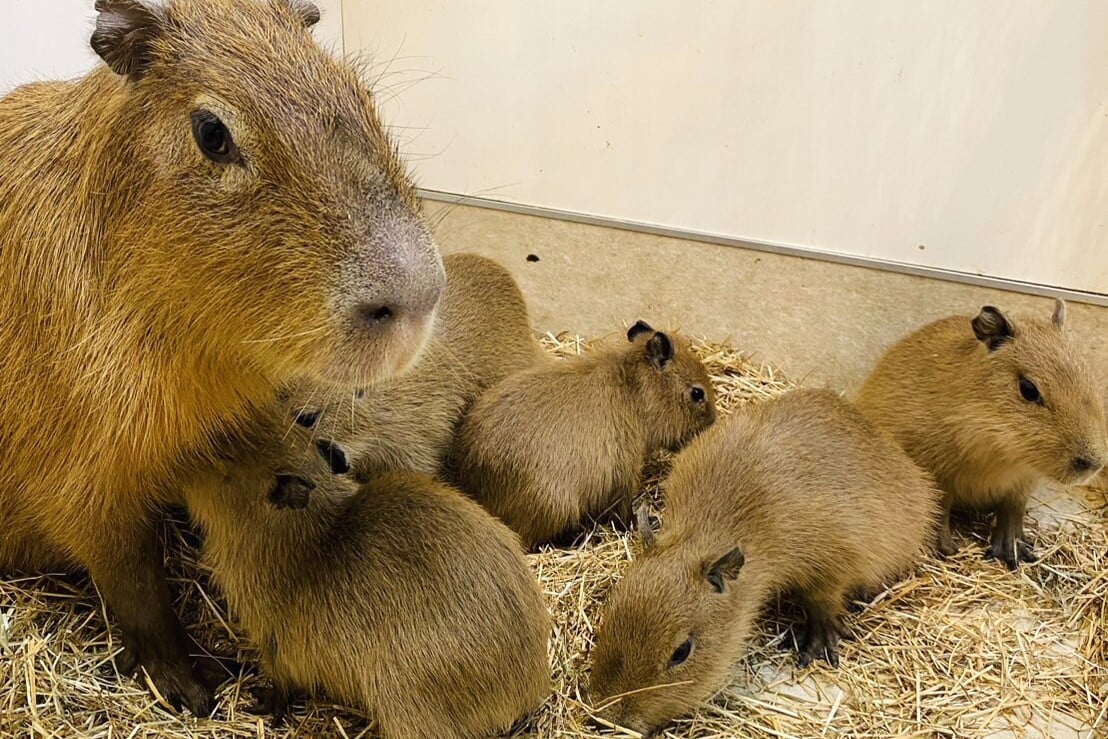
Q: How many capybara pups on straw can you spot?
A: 5